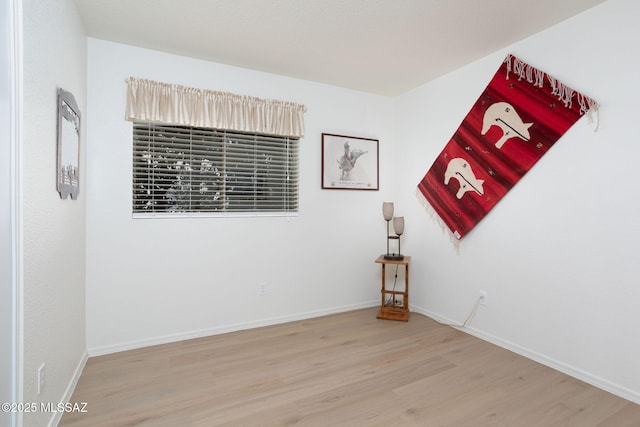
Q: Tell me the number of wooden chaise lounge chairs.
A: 0